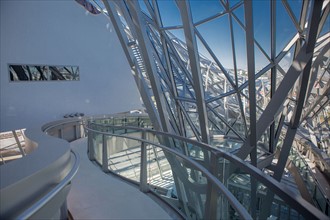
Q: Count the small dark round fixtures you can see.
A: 4